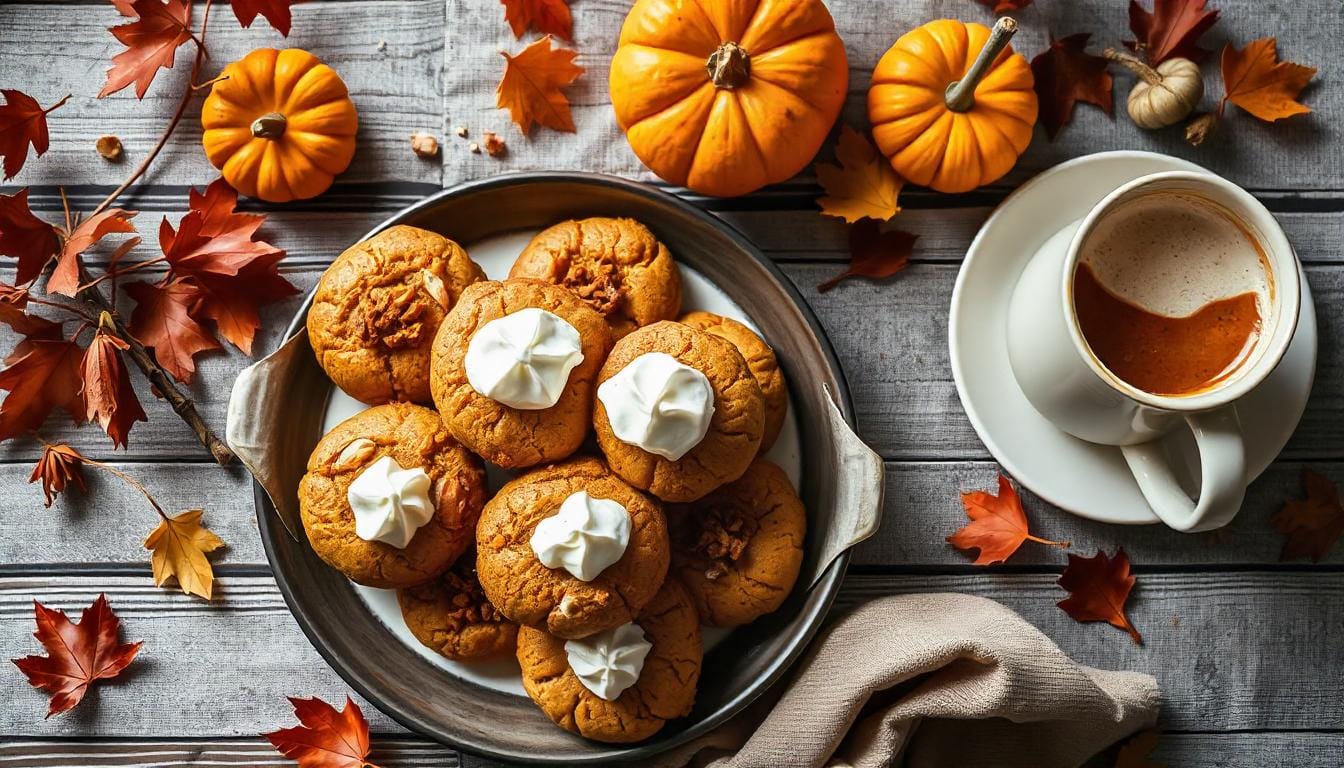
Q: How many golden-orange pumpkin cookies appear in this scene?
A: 10